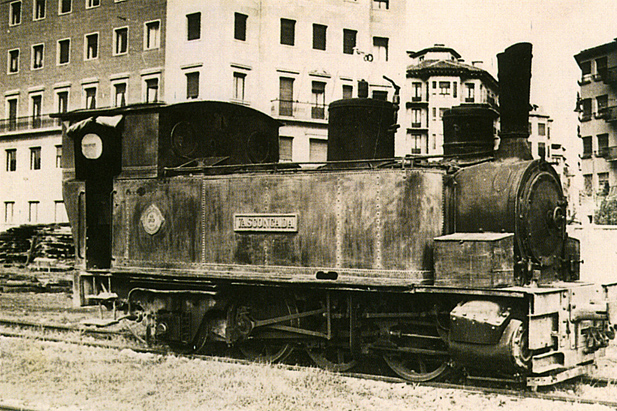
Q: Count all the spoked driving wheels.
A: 3